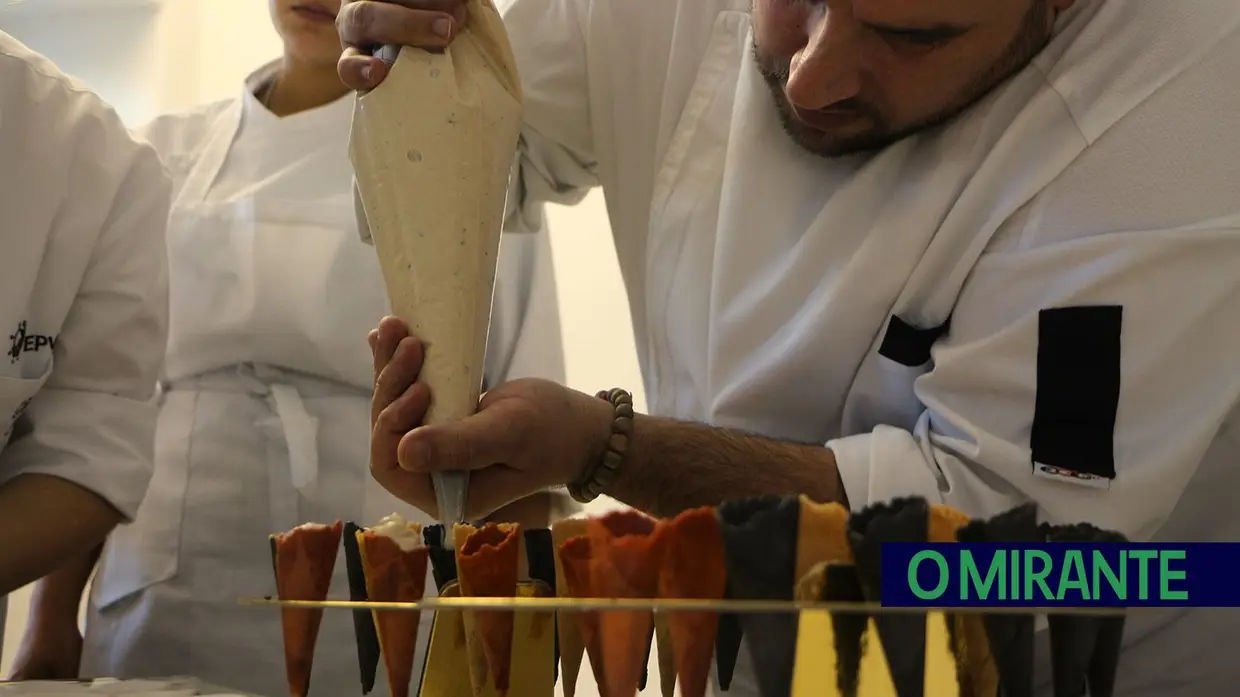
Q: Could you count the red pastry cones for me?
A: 6